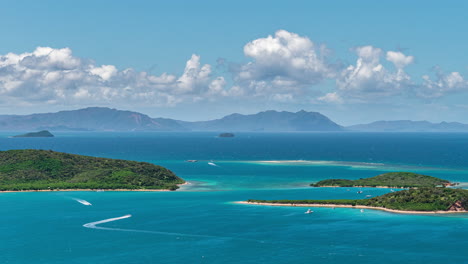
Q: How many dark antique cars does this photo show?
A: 0